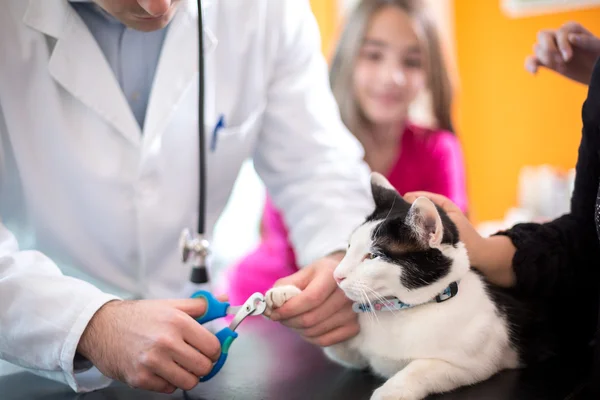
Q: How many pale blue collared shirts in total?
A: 1